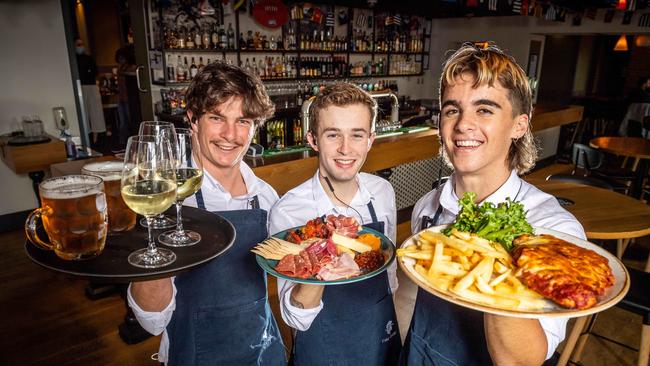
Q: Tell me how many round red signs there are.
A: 1